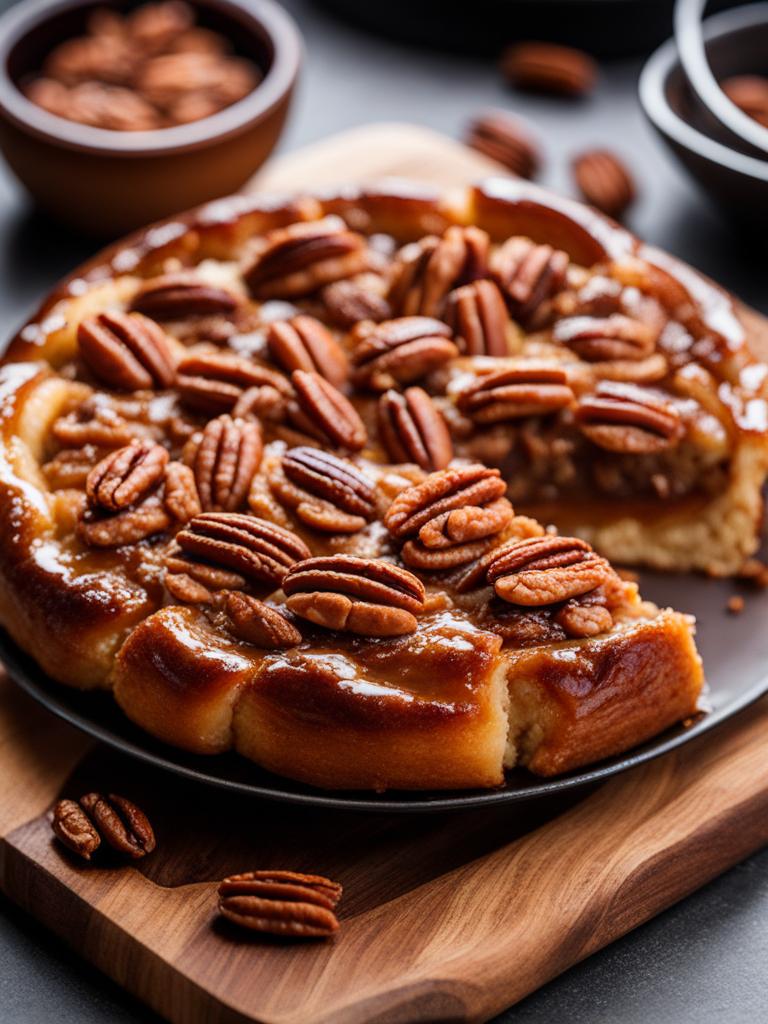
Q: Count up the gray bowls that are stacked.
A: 2